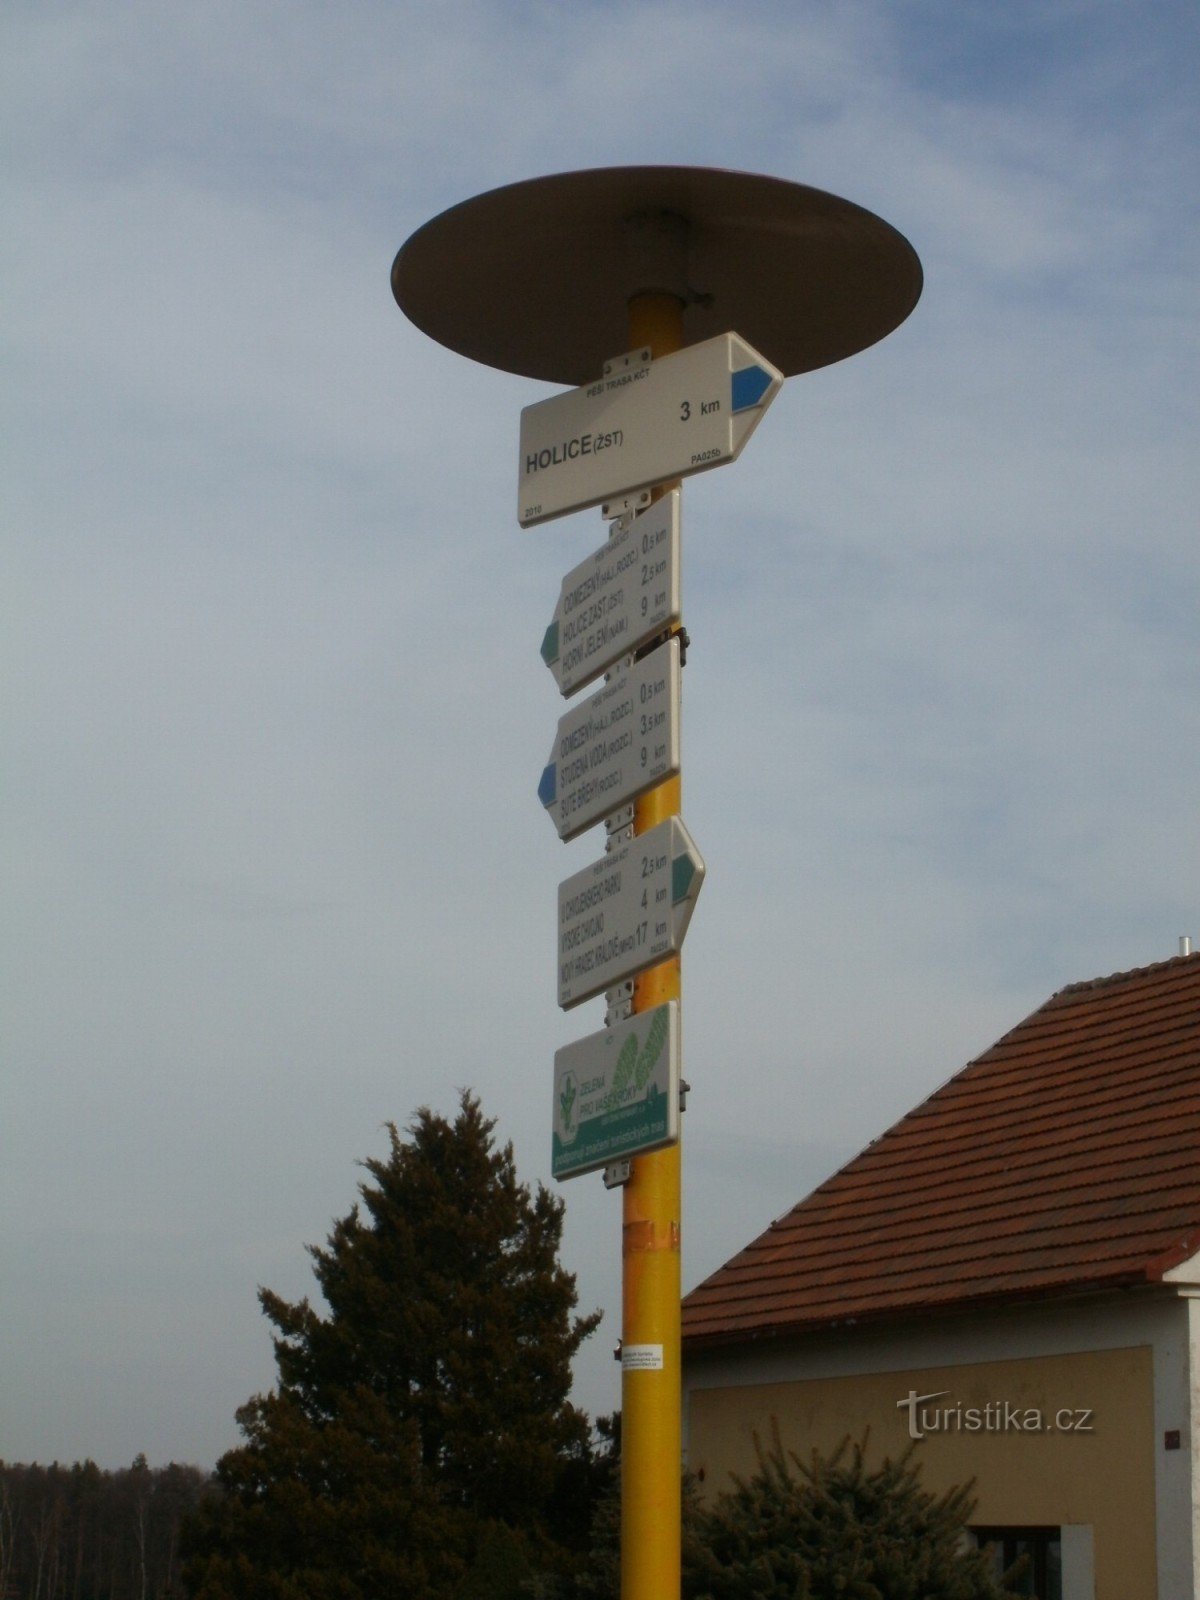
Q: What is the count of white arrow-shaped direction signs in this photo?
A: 4